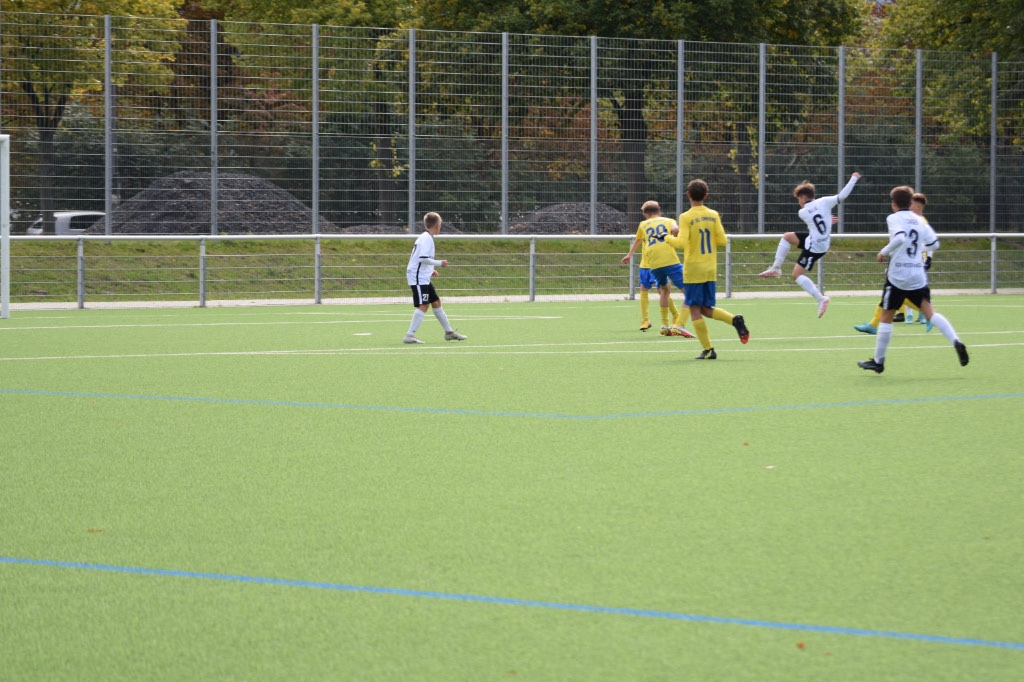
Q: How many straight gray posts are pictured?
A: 11